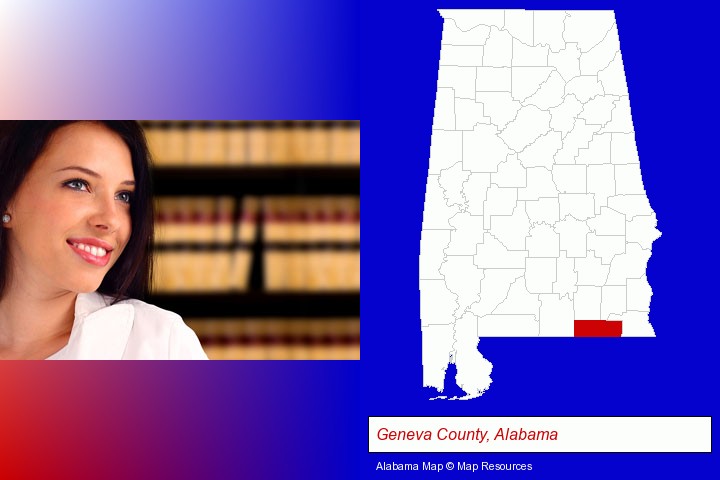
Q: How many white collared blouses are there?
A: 1